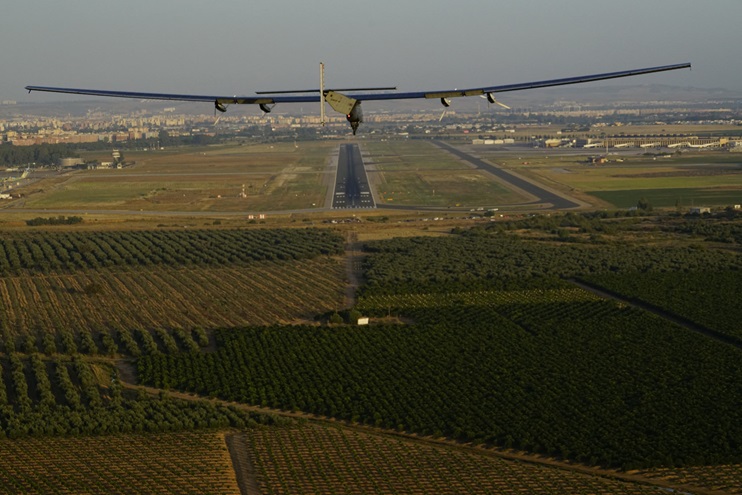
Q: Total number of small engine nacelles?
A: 4